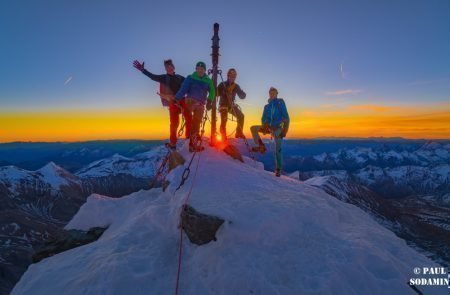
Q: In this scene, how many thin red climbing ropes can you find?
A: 1